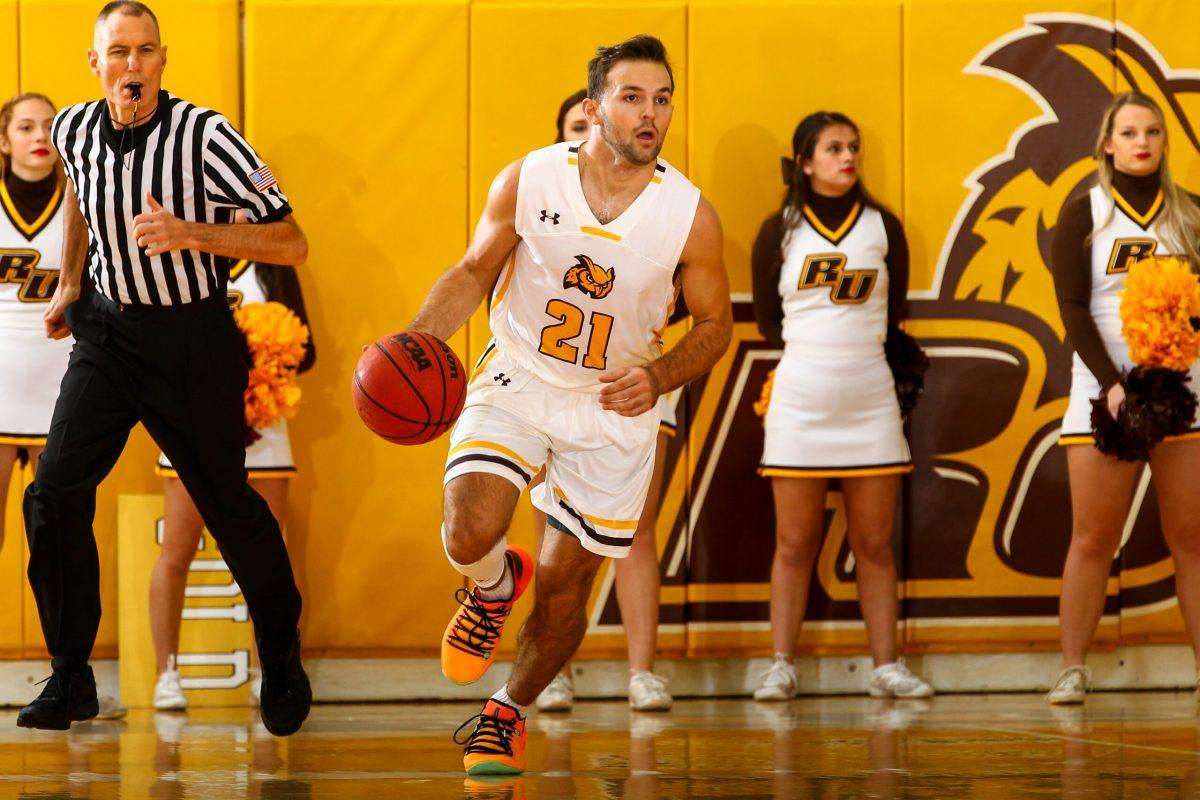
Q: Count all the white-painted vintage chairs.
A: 0